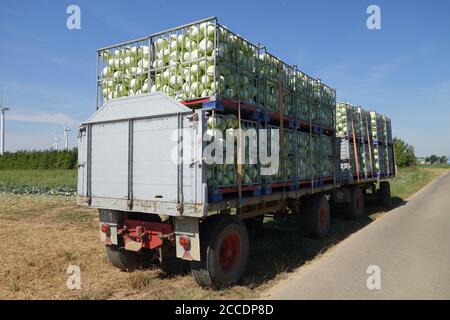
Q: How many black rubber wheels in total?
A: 5